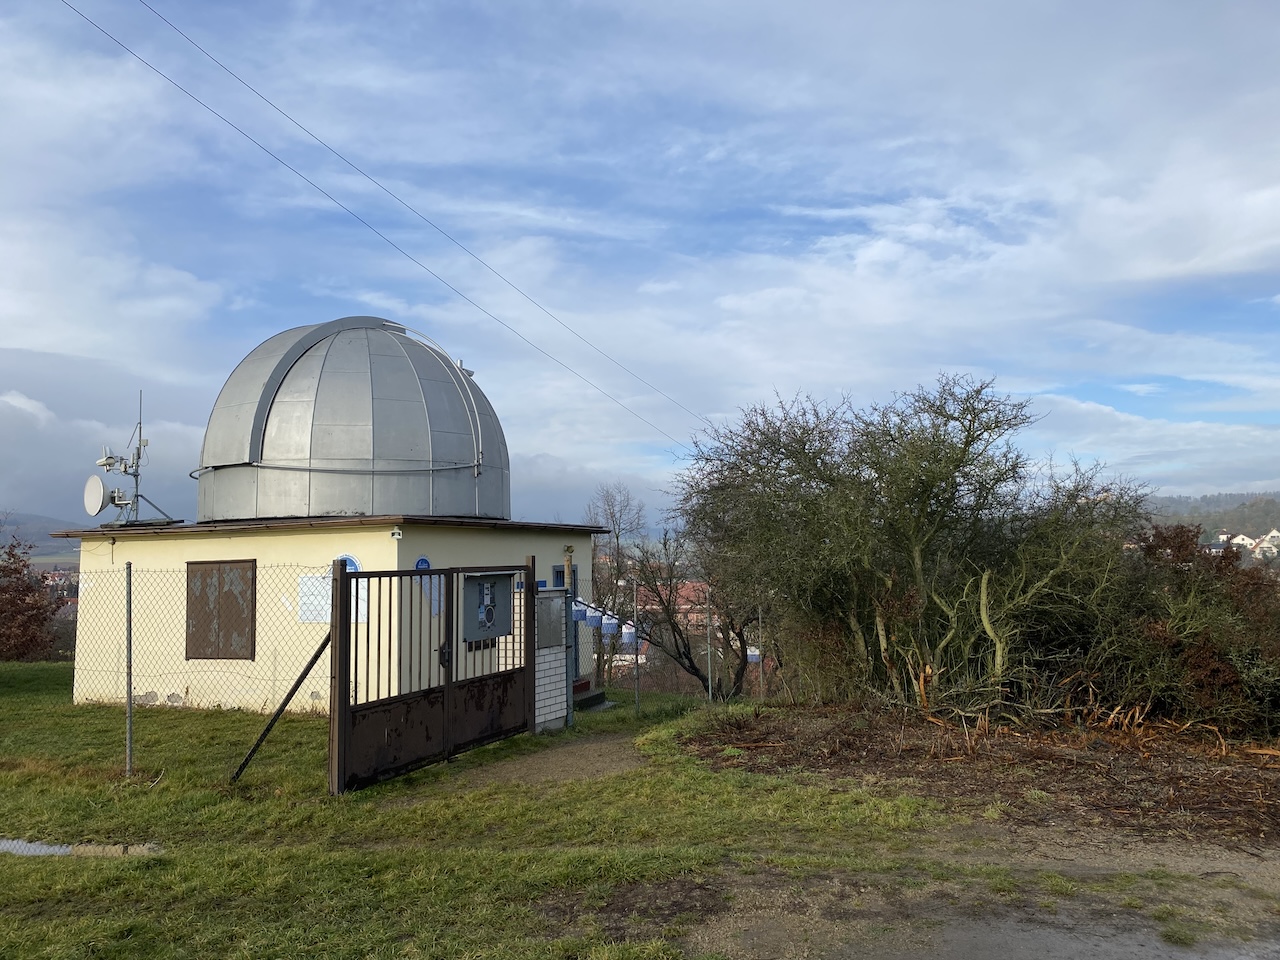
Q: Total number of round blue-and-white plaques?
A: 2